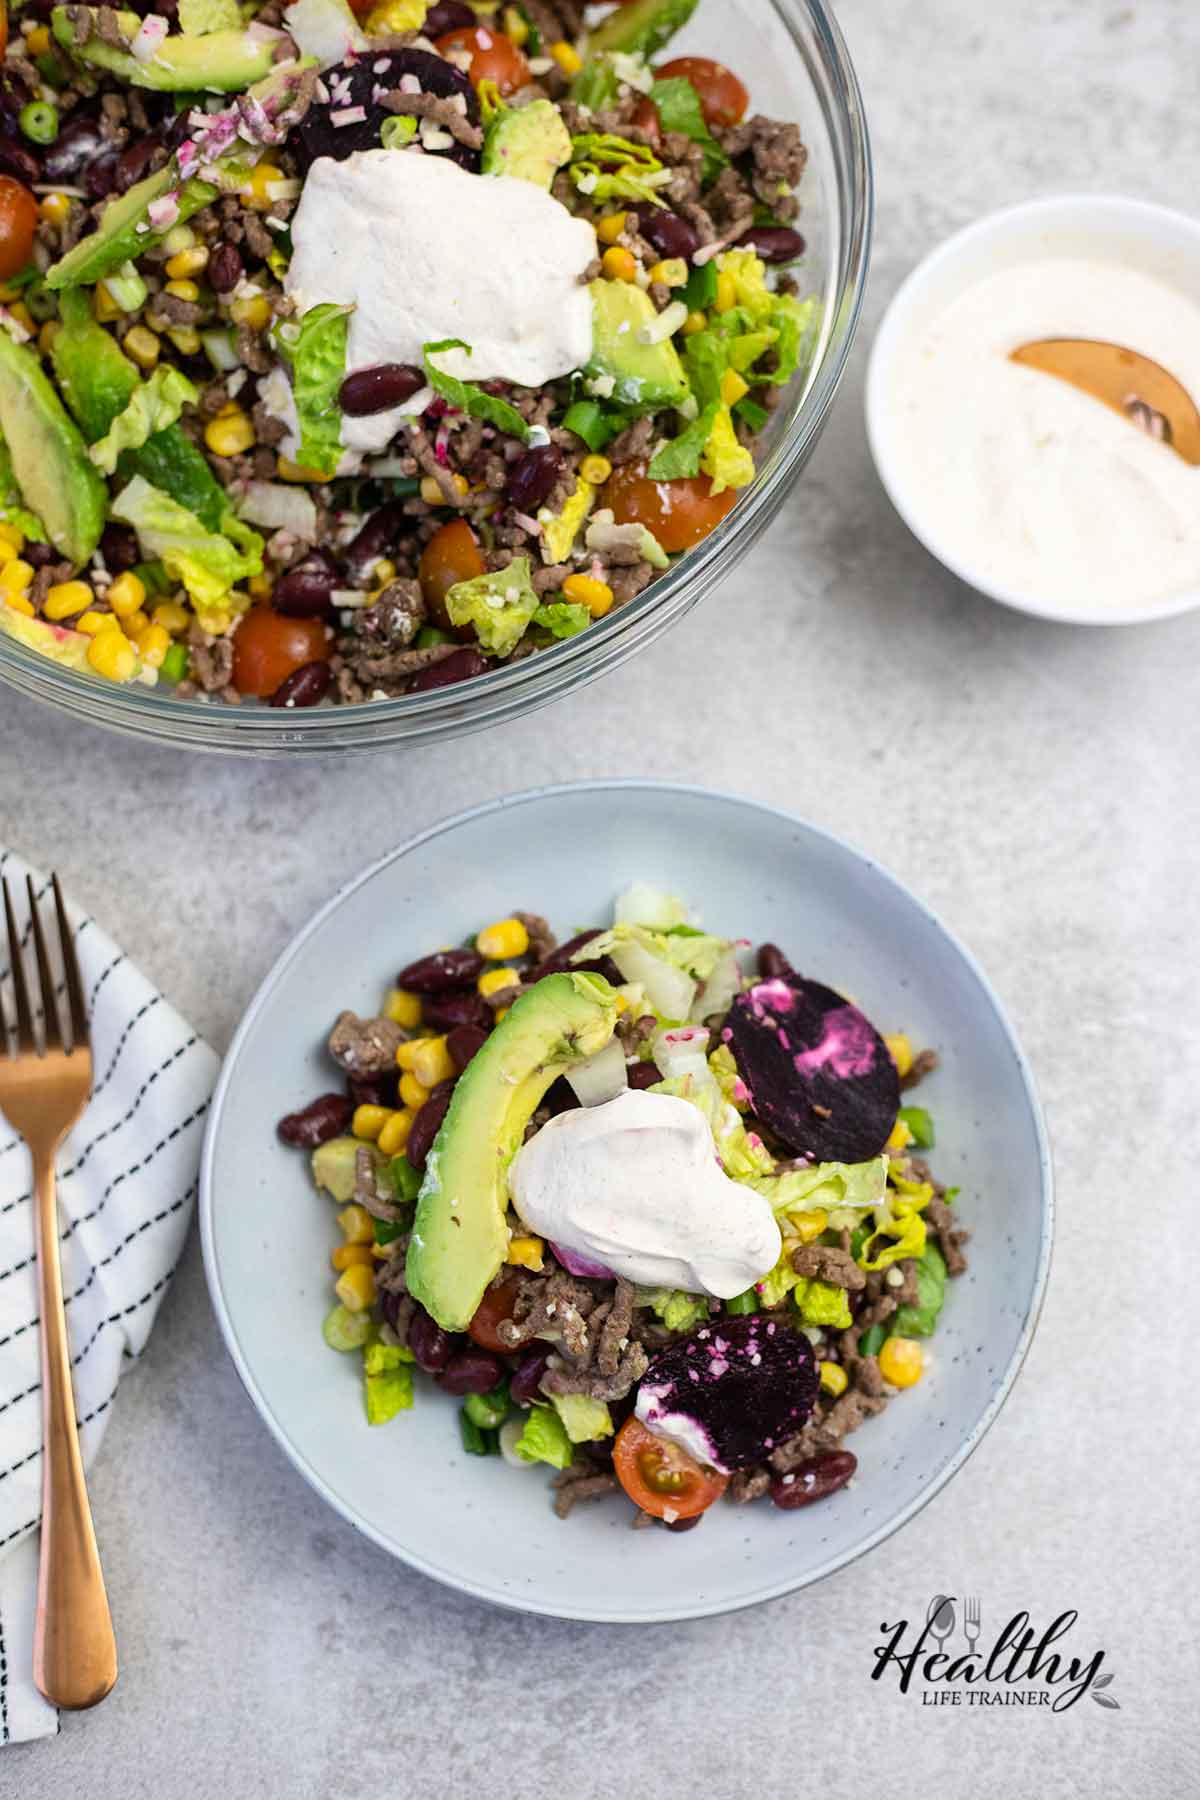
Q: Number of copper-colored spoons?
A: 1